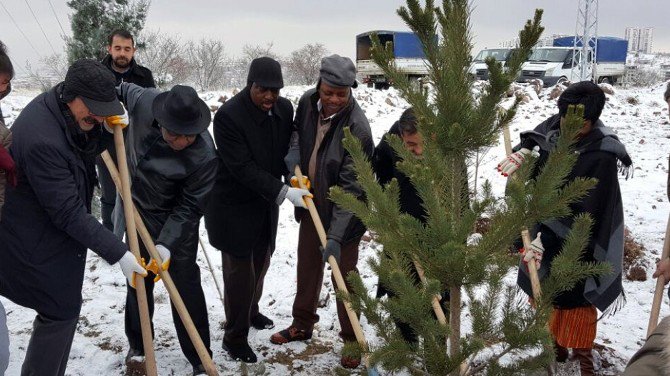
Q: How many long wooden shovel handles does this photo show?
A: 6